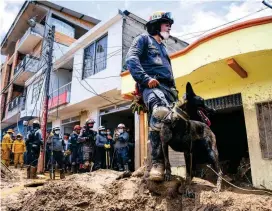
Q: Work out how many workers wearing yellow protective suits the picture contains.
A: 2